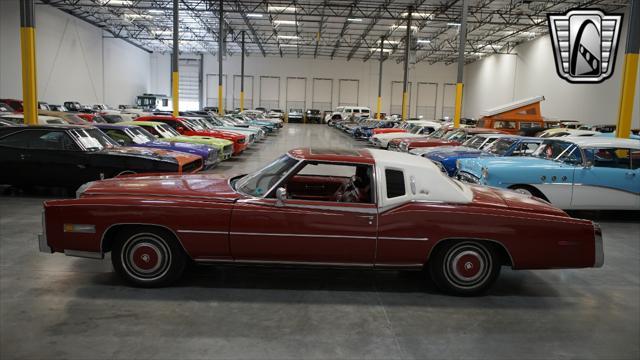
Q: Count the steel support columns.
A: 8